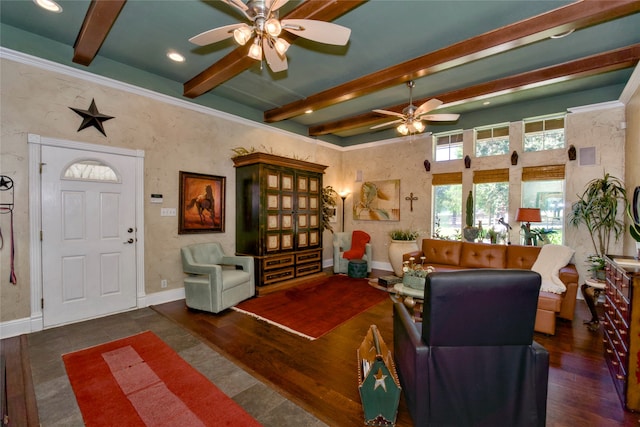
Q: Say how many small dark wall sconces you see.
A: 4